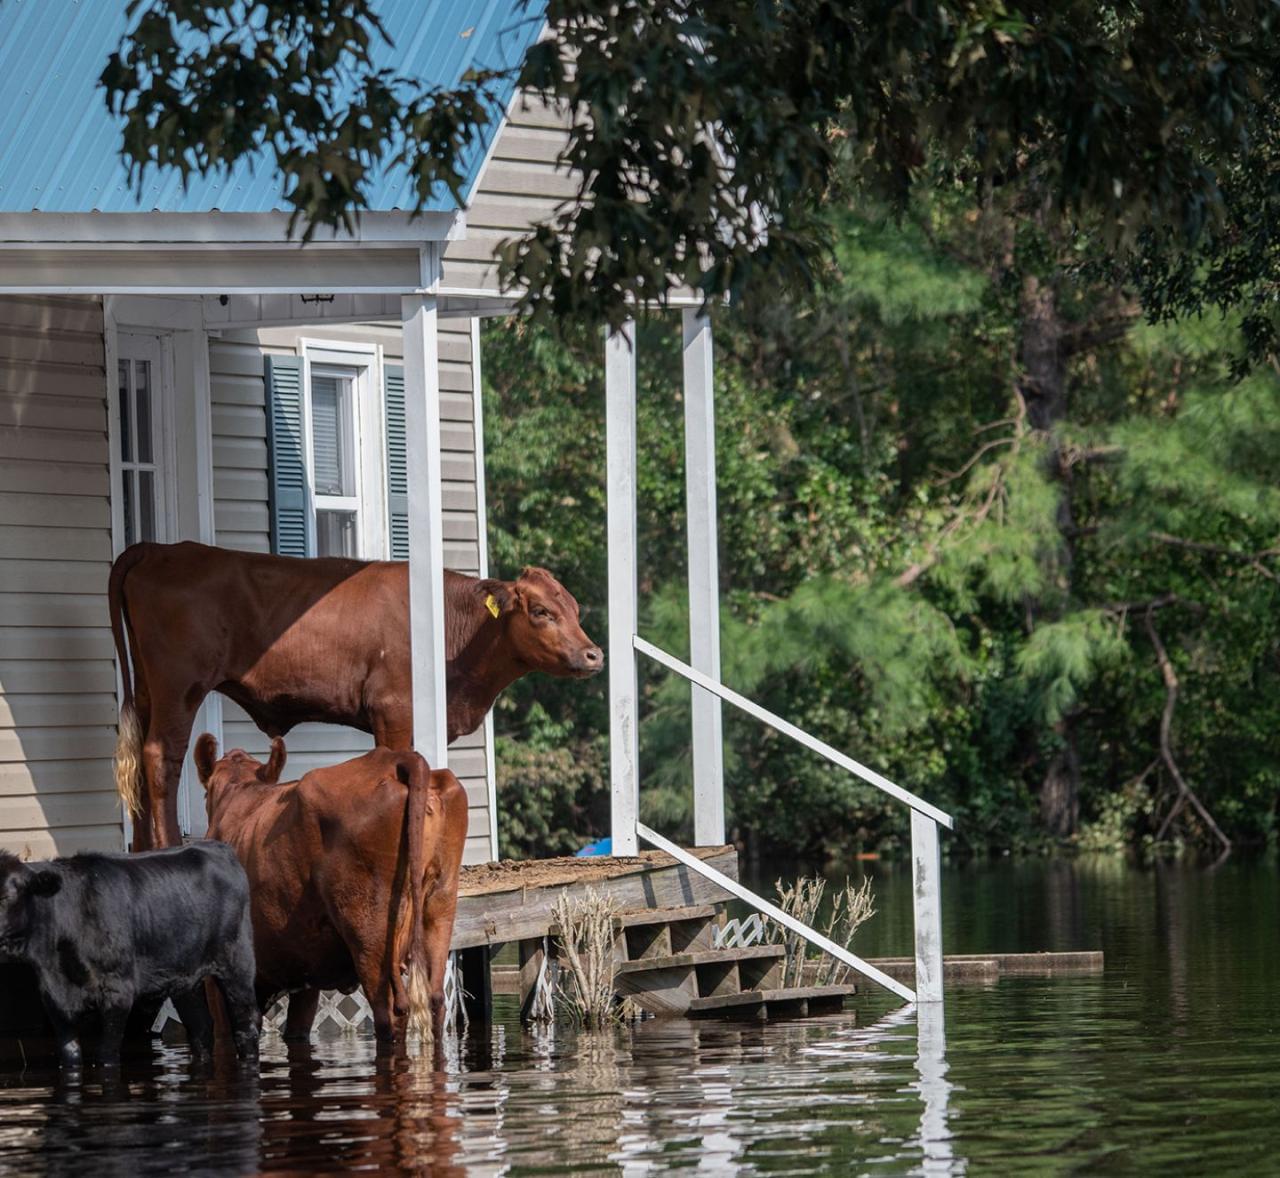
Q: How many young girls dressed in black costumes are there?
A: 0